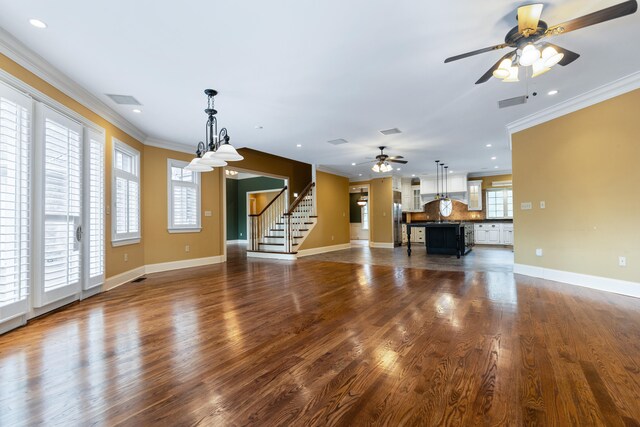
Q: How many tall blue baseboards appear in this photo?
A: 0